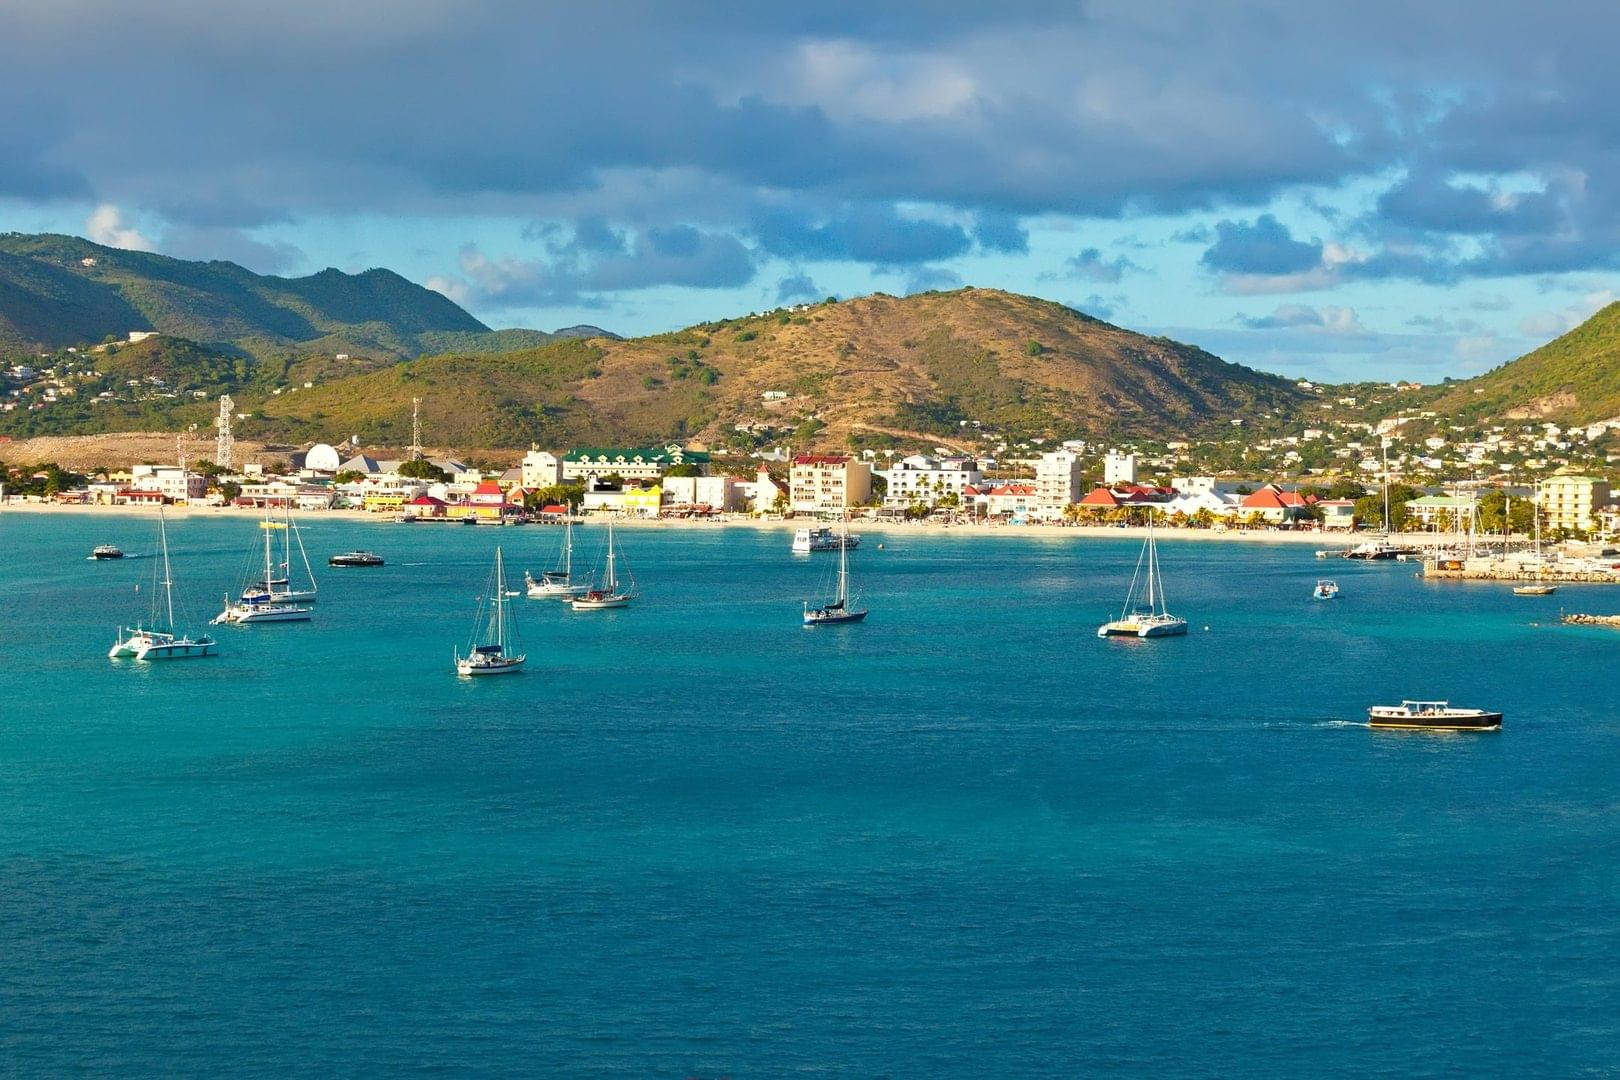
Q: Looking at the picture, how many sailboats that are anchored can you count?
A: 8